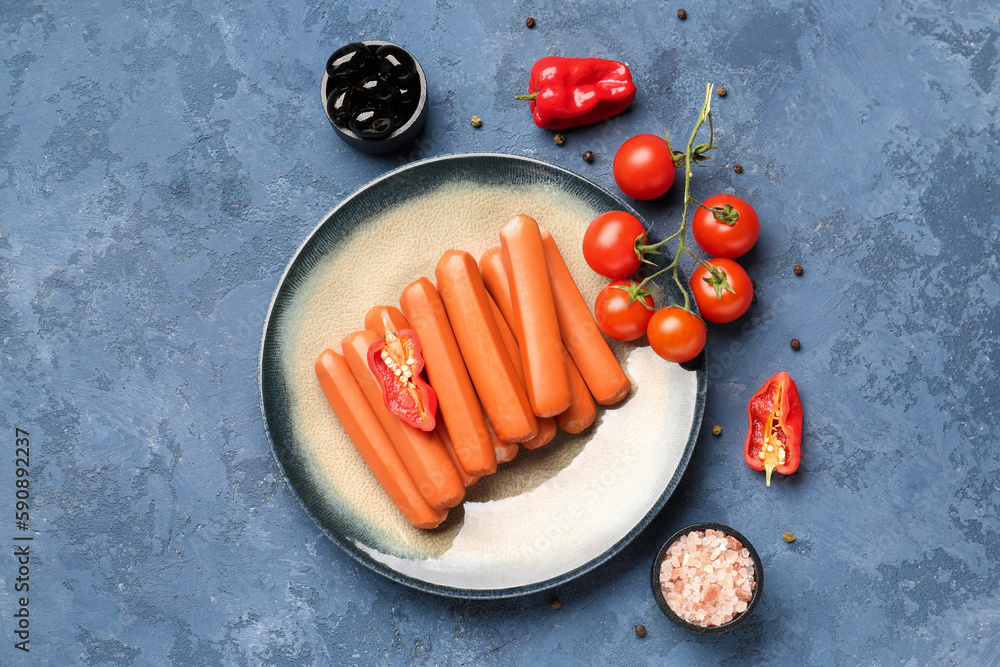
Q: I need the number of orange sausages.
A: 10